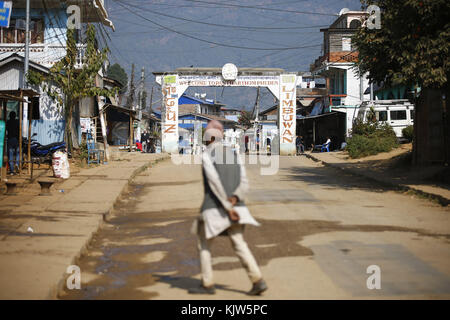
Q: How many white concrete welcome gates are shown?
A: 1